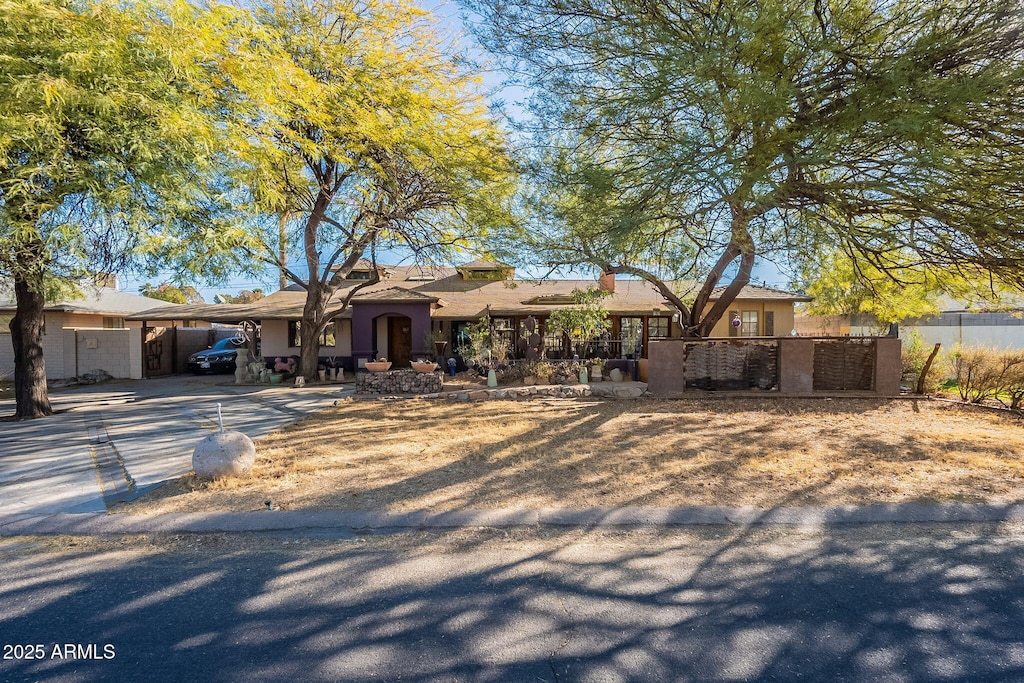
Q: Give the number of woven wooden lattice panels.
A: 2